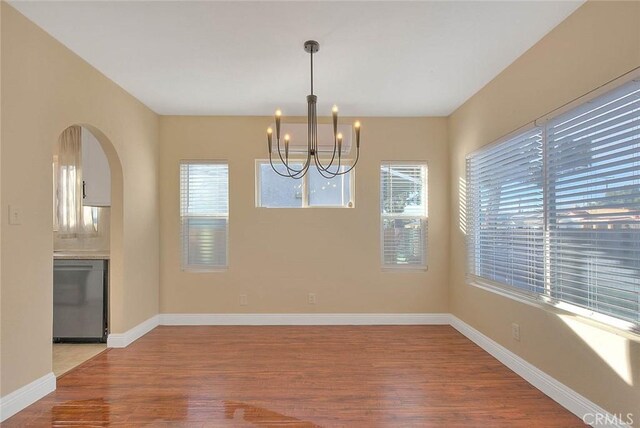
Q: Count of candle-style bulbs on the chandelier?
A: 6